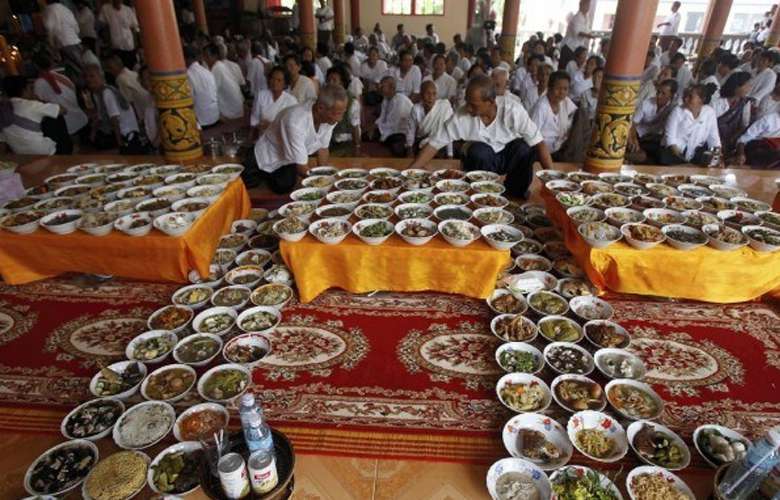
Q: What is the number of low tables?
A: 3